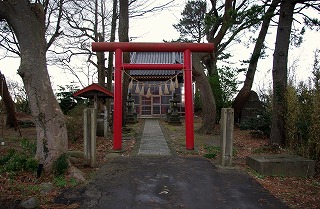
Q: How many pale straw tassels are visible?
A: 8